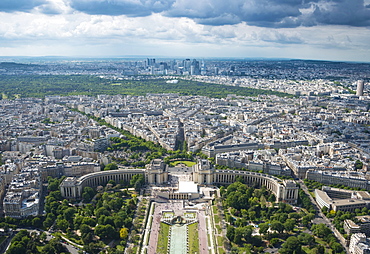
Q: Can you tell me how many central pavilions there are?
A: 2